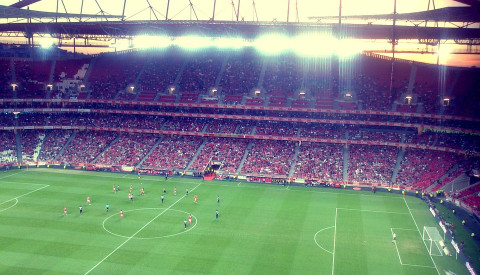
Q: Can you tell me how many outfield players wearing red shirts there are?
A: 10